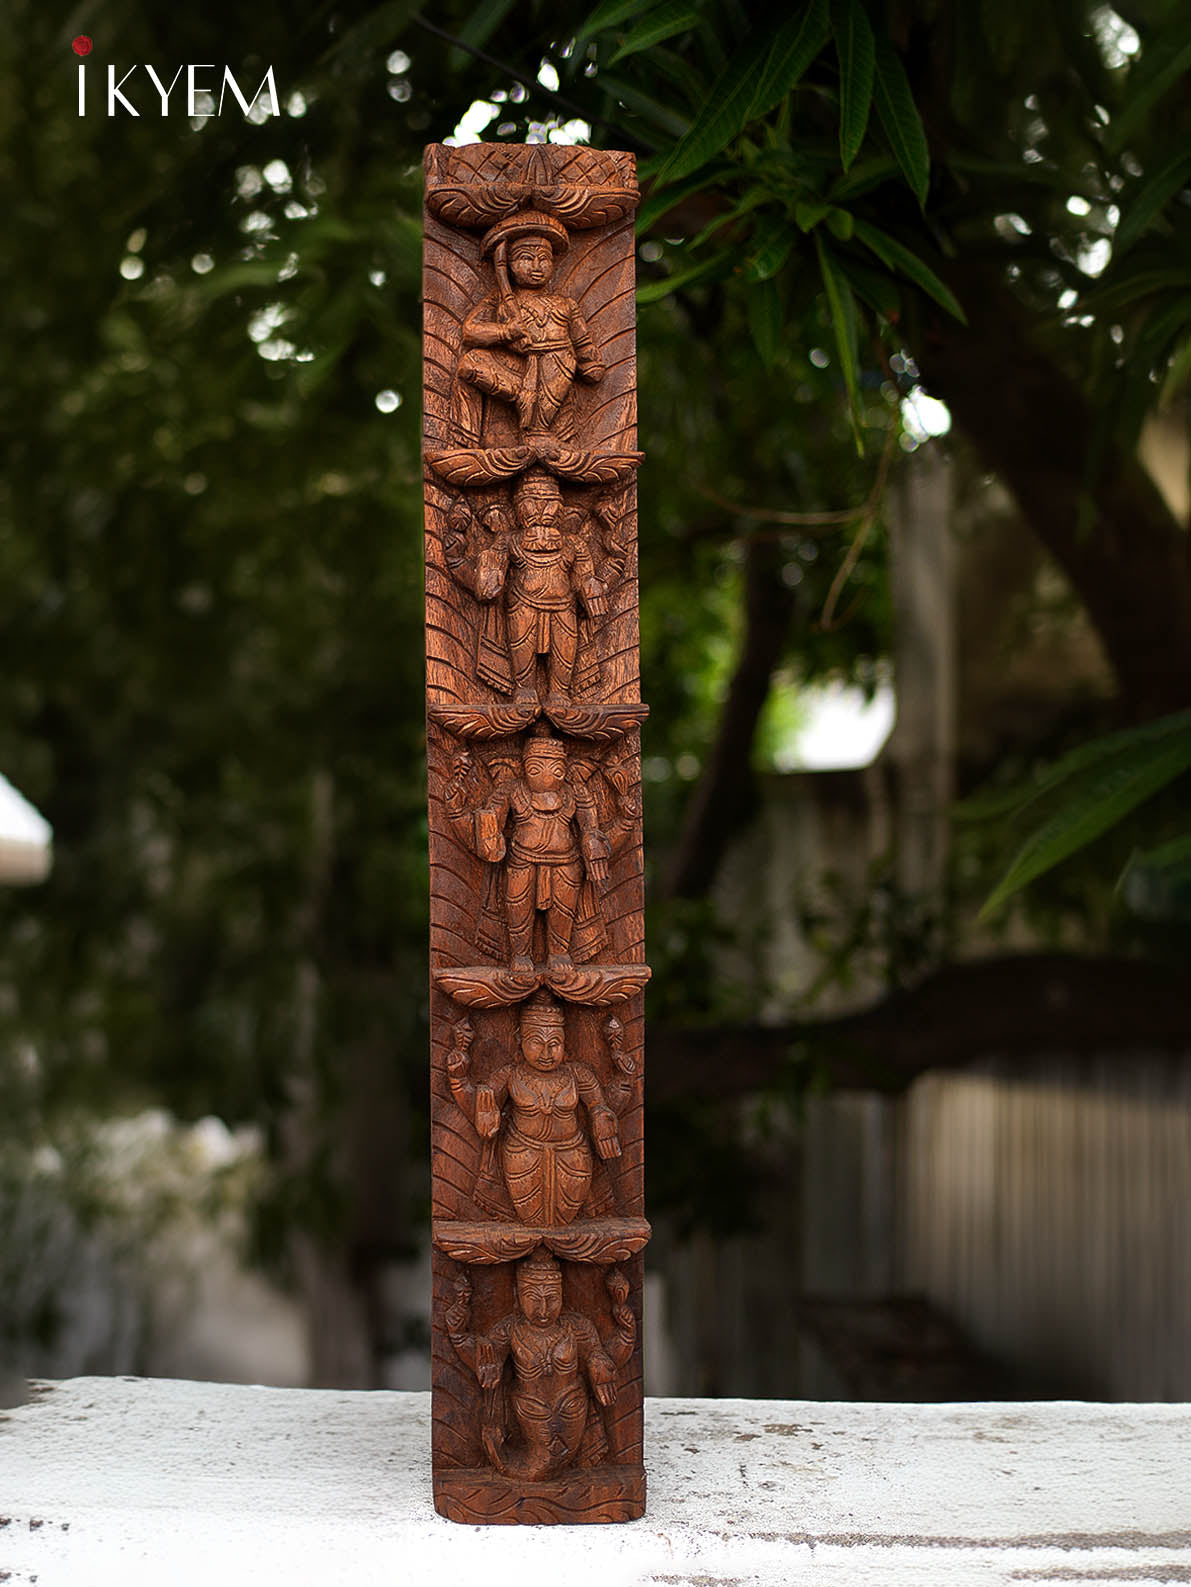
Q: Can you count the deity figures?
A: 5